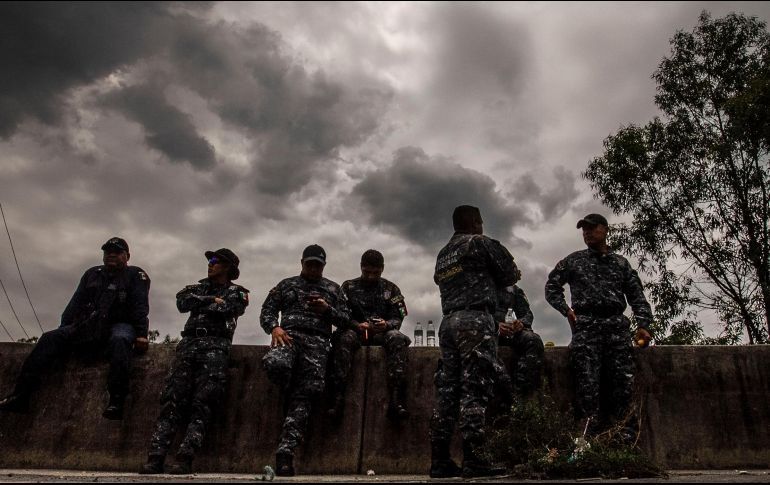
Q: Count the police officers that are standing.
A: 4